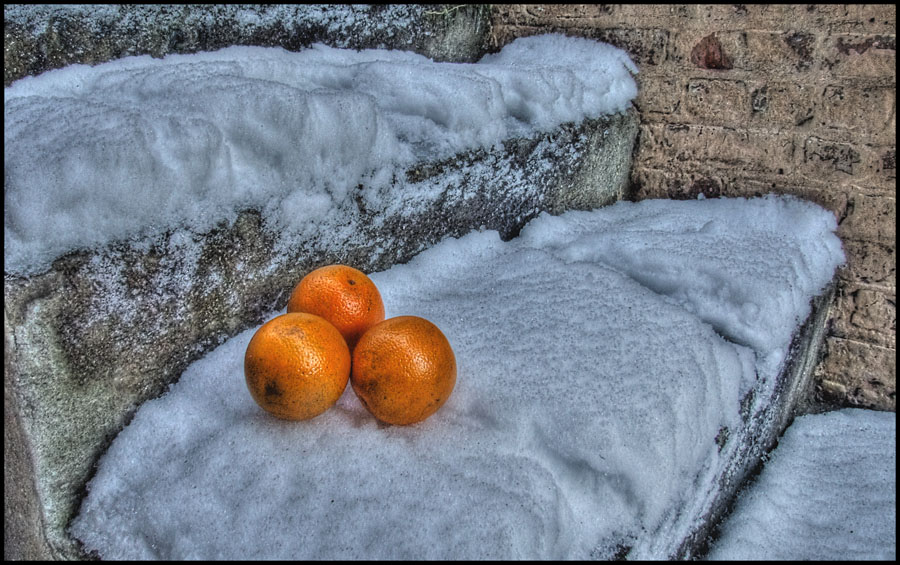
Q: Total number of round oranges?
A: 3